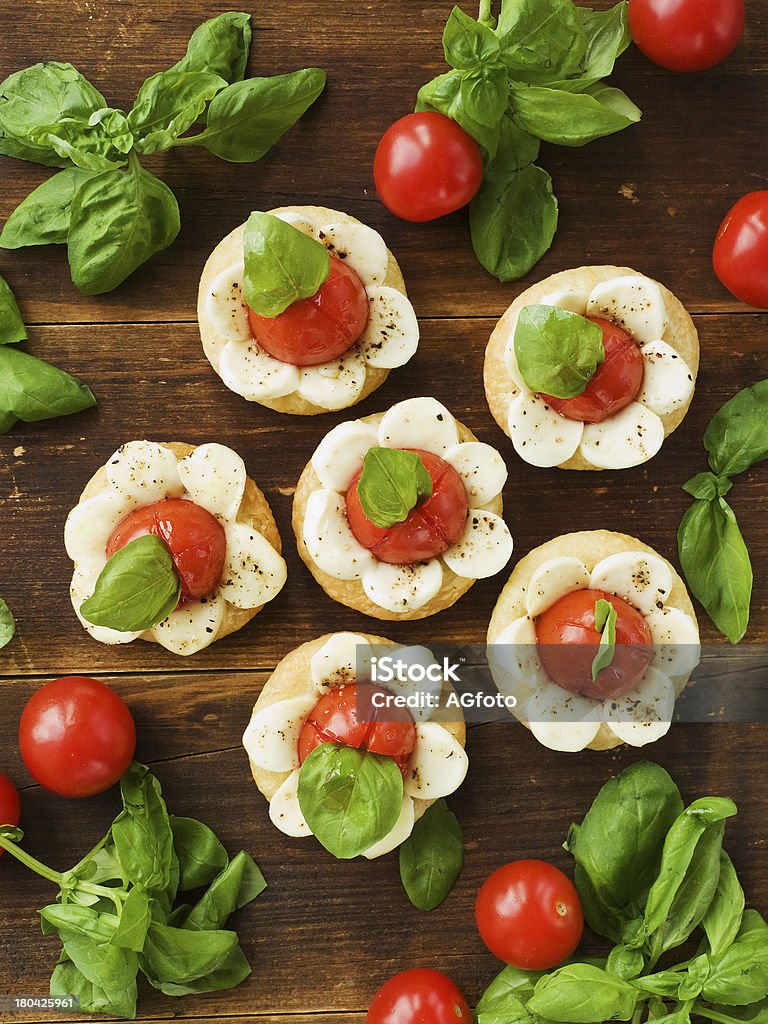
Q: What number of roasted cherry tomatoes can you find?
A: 6